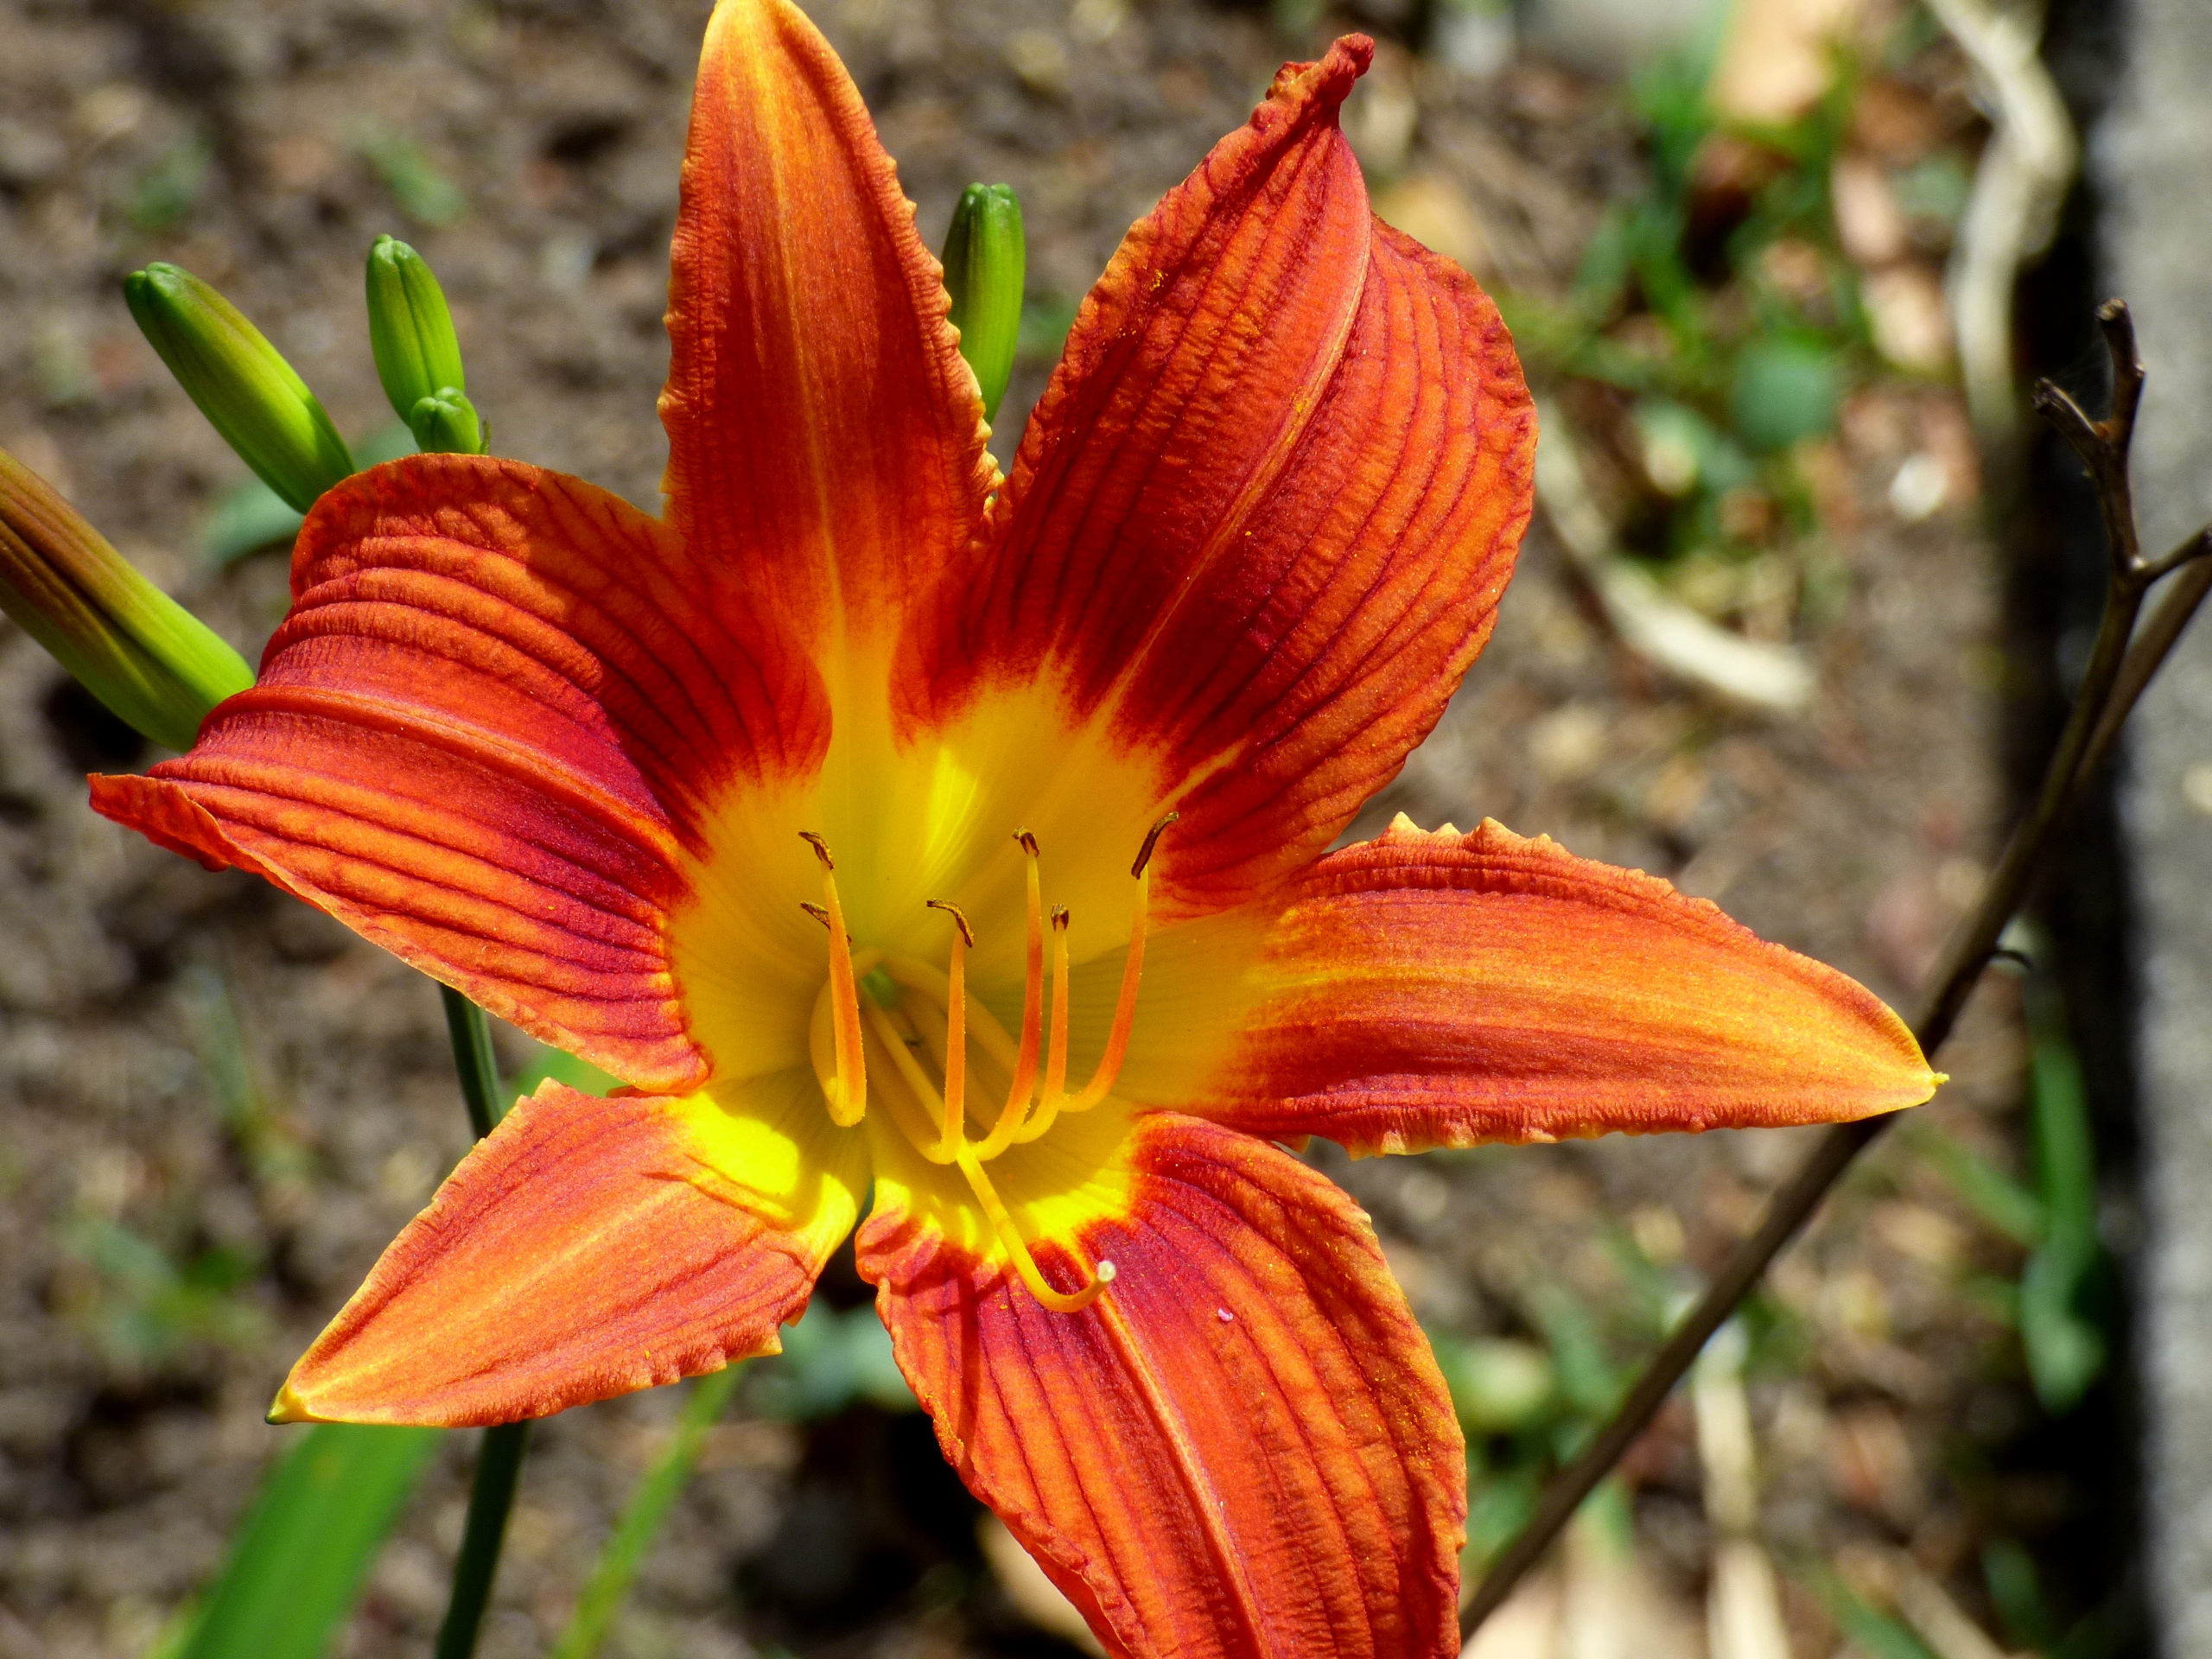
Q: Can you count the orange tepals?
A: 6